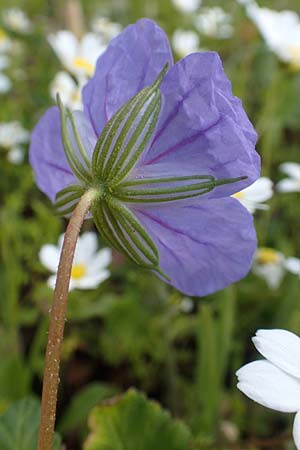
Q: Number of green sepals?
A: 5